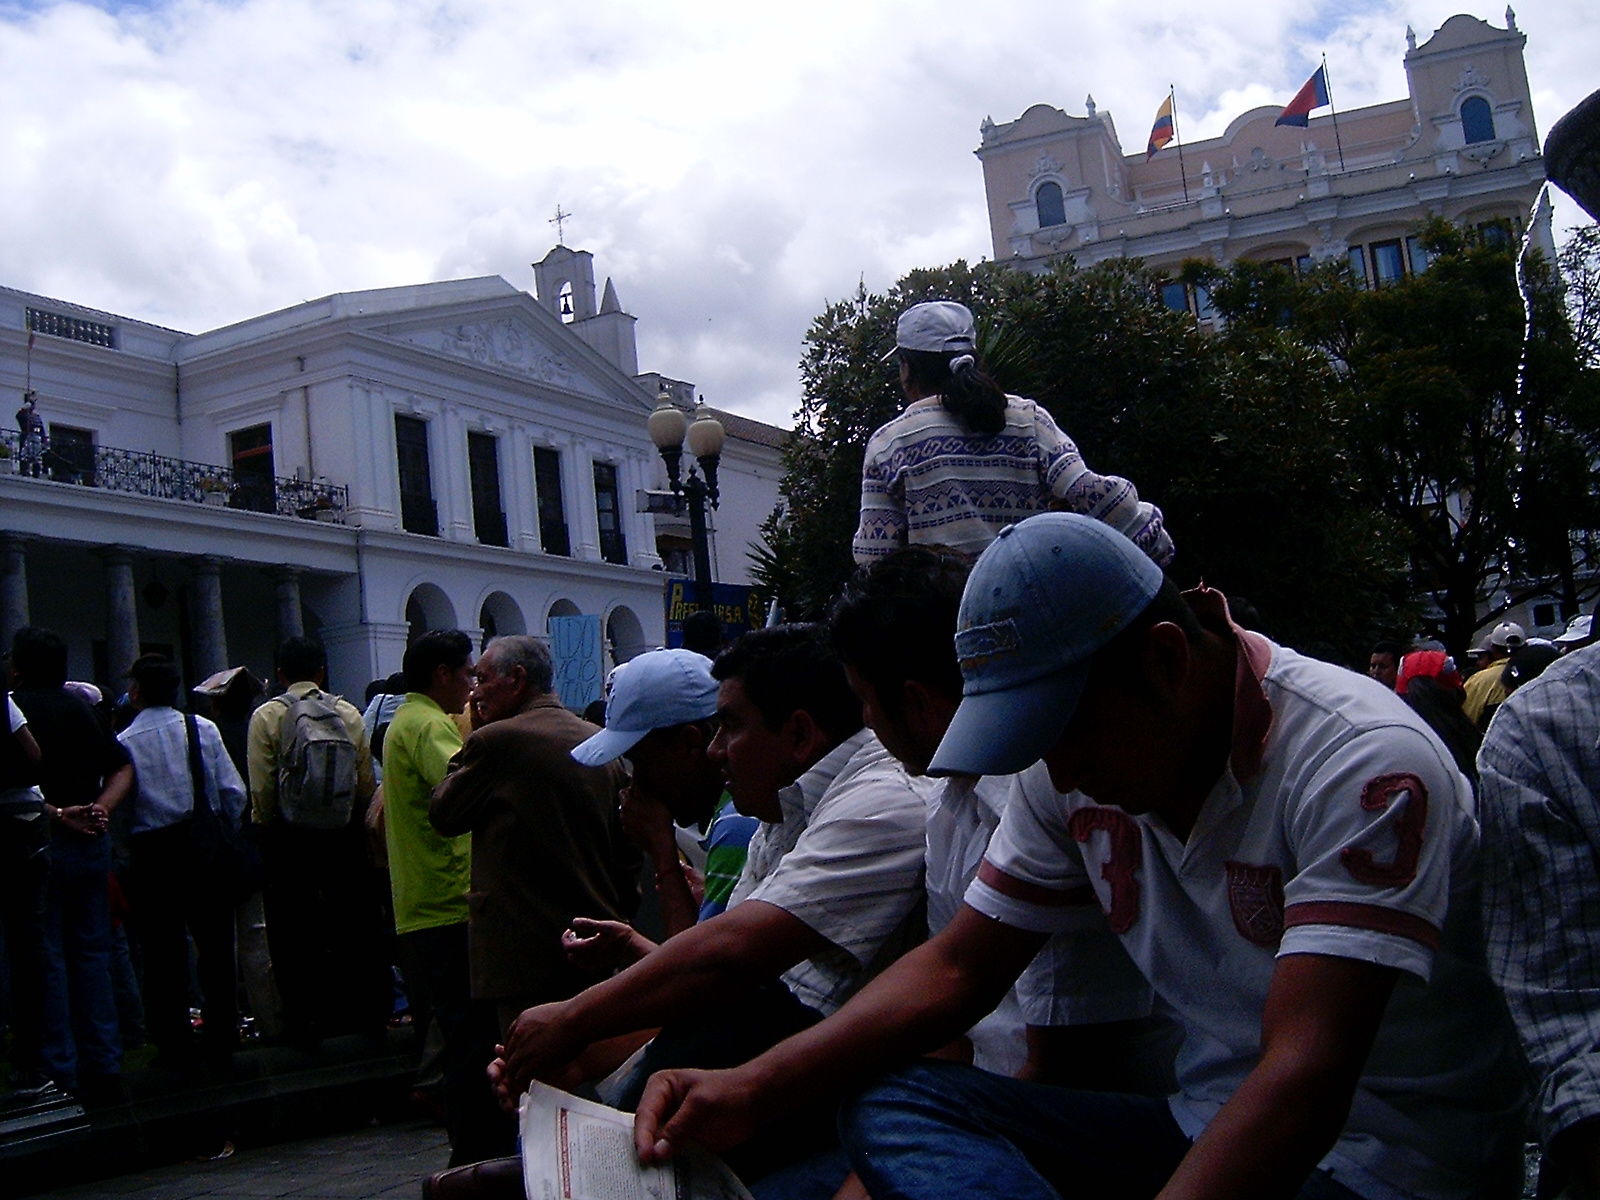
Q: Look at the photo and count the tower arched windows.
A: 2